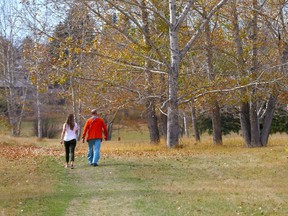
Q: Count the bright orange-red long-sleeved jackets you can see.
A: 1